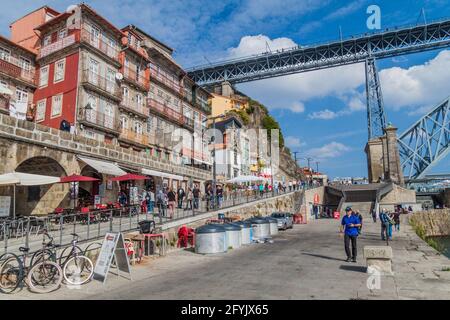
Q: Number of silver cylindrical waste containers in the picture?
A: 5